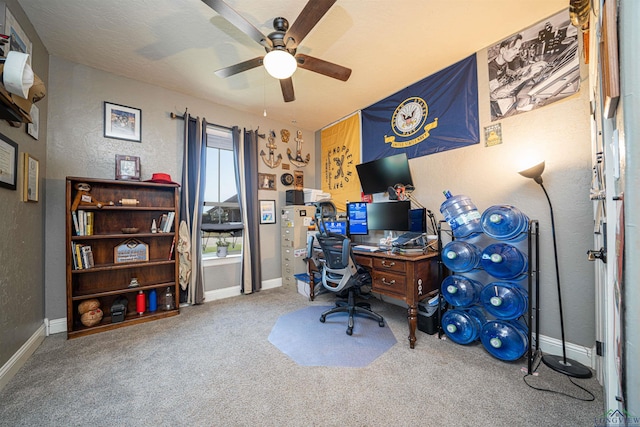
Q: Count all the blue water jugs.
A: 8